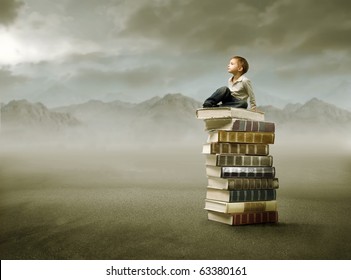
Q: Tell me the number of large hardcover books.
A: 10